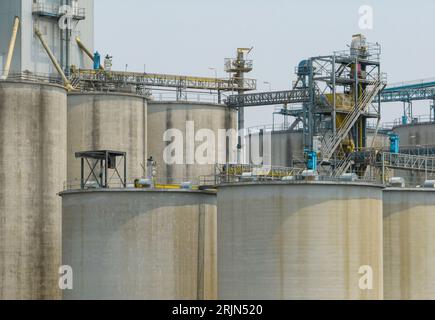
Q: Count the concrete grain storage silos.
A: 8